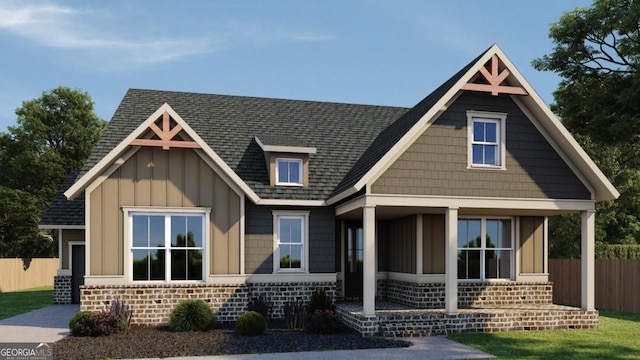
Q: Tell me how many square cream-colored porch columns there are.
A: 3